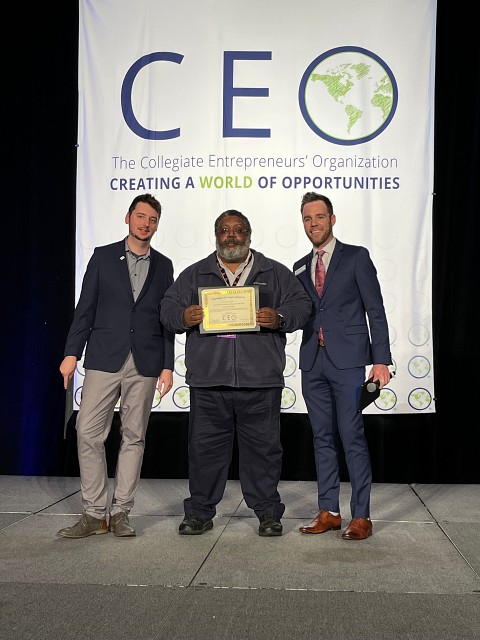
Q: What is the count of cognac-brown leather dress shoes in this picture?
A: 2